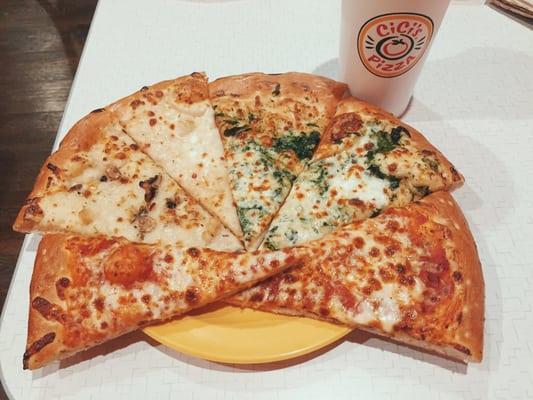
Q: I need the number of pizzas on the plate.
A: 6